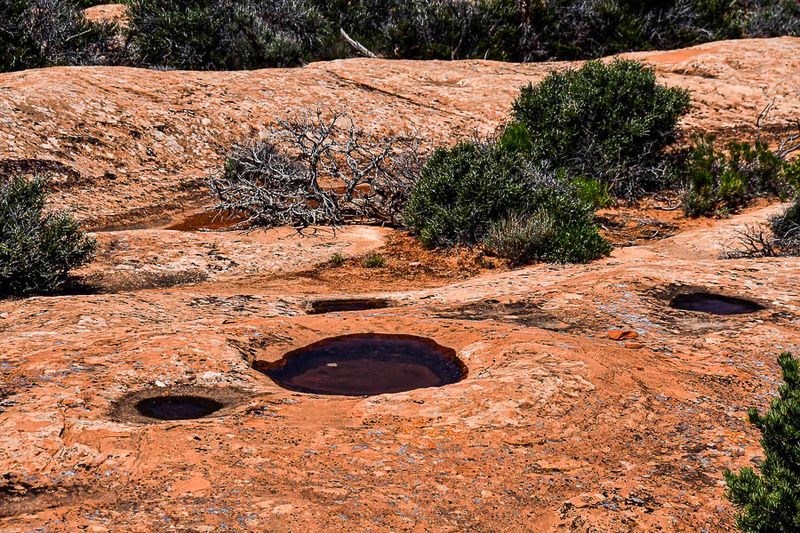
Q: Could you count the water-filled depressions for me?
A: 4